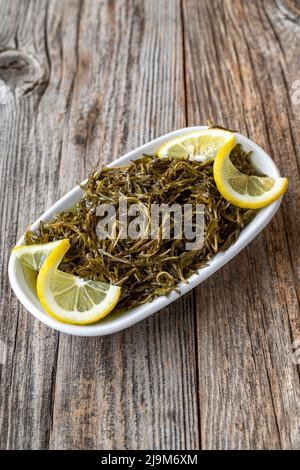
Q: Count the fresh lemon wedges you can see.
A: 4